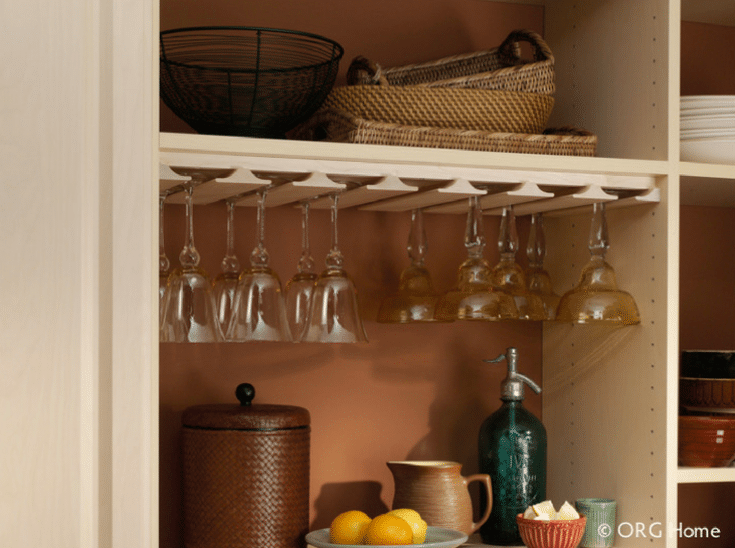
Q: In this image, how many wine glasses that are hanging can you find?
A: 11